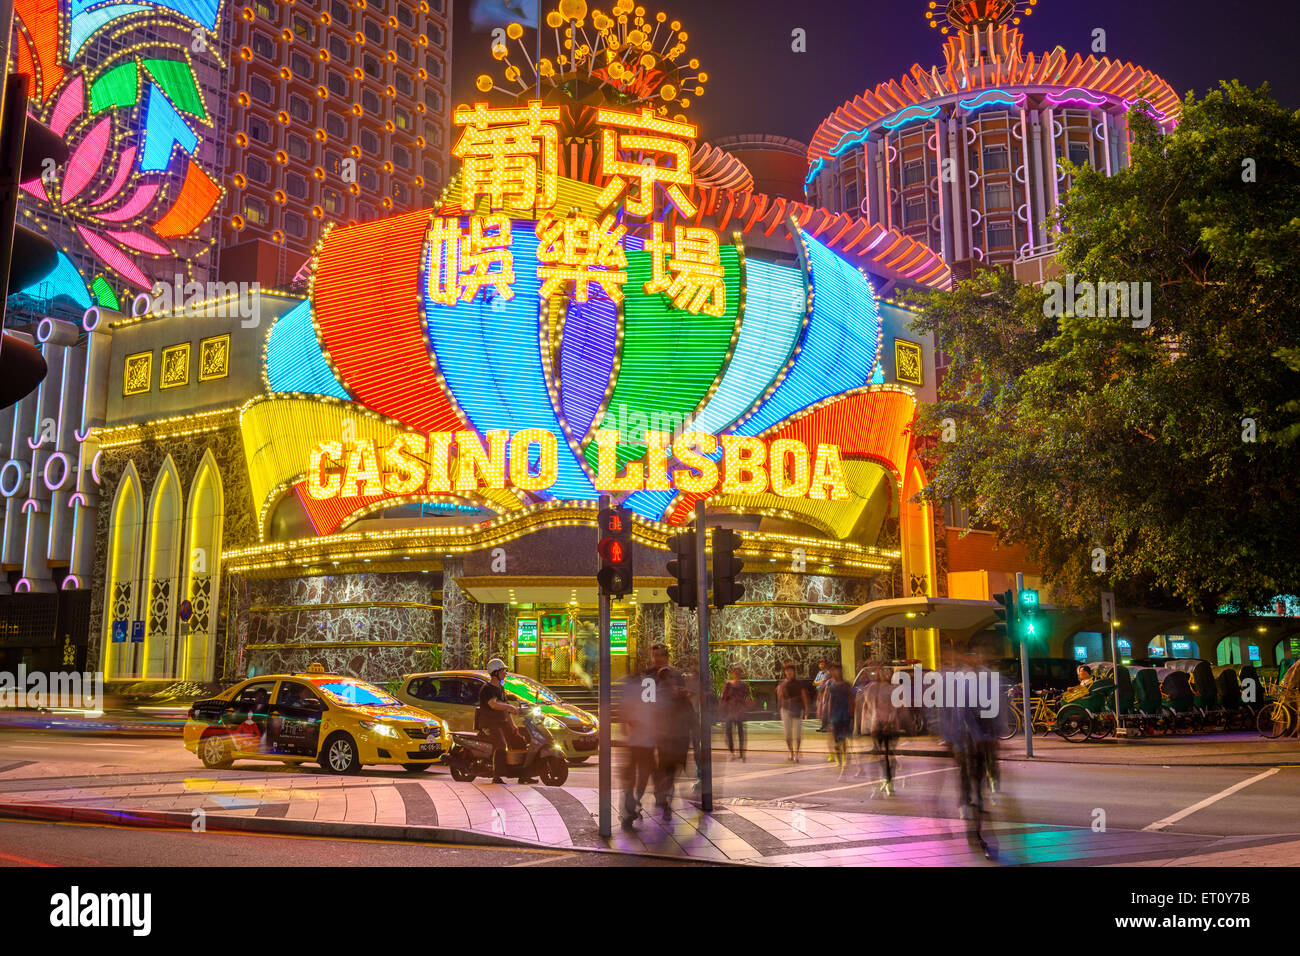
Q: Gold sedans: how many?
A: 1